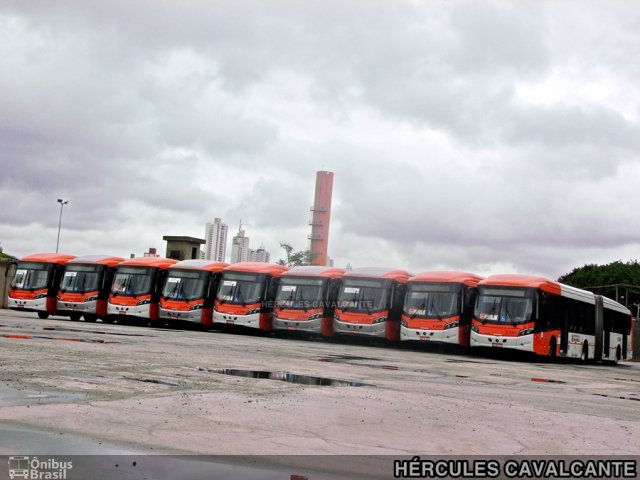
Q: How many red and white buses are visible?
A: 9